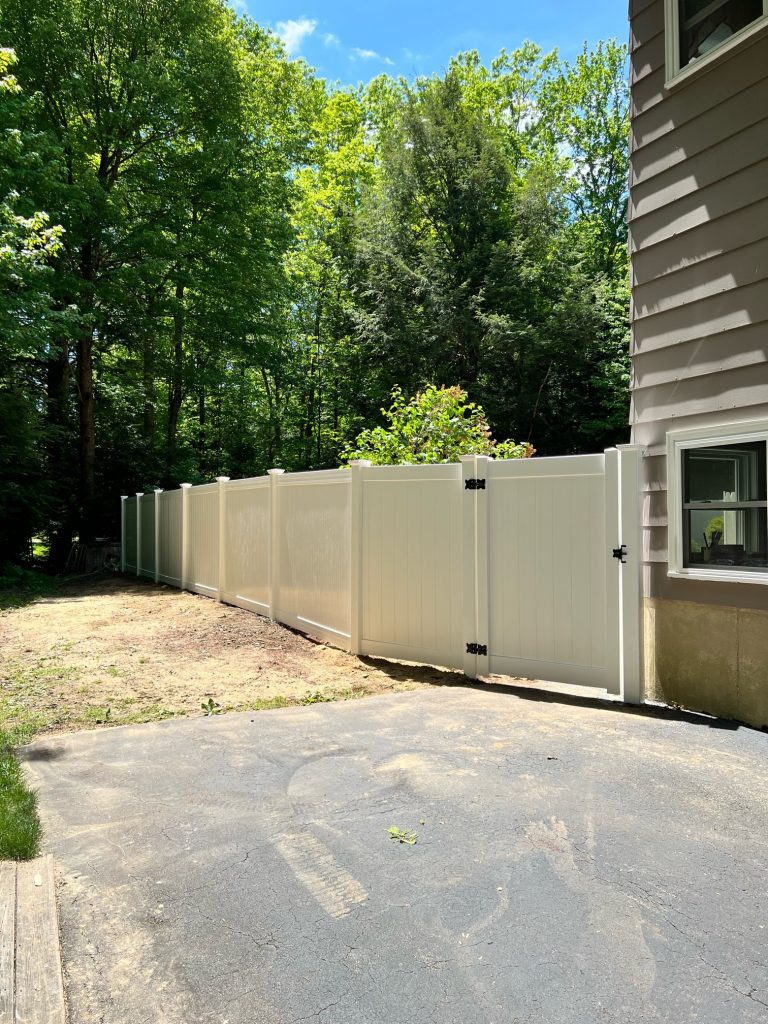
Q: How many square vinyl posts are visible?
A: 9